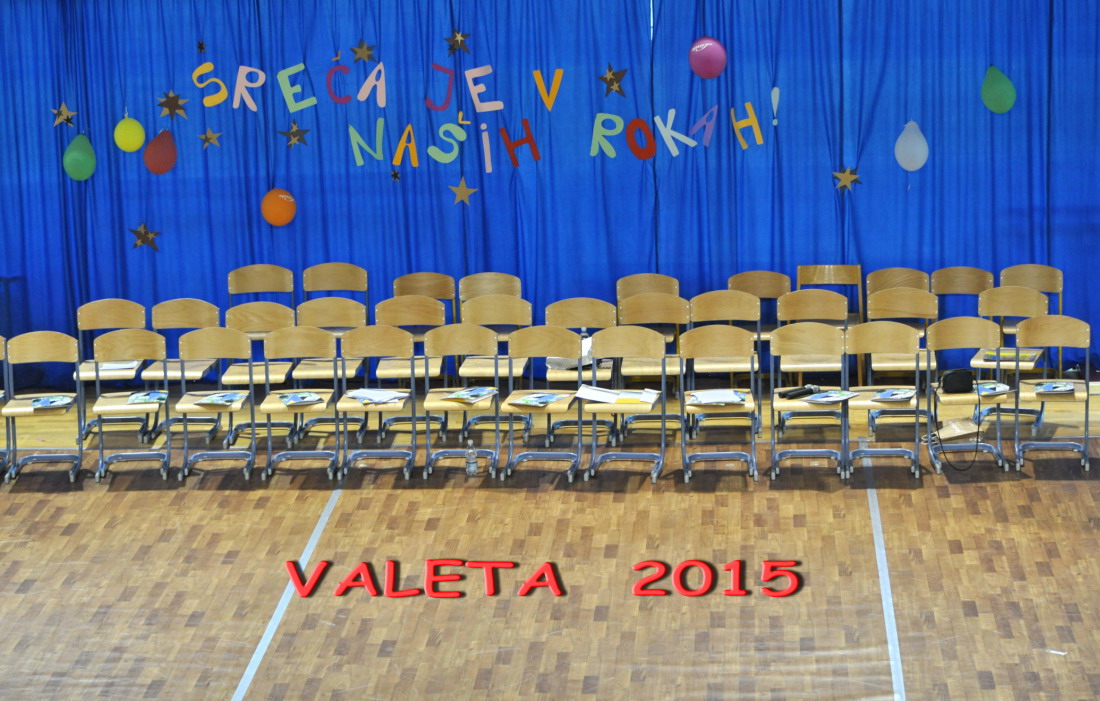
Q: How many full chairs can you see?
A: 13